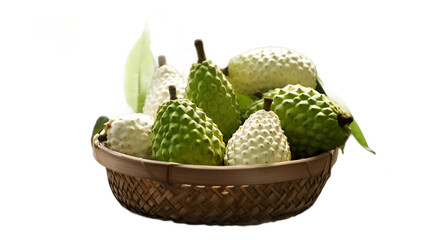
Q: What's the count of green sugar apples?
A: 3